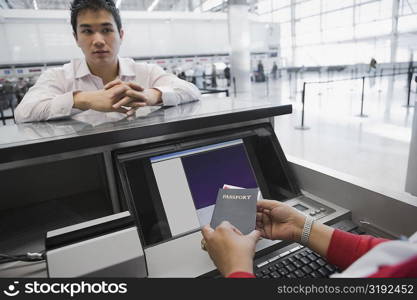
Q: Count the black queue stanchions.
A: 3